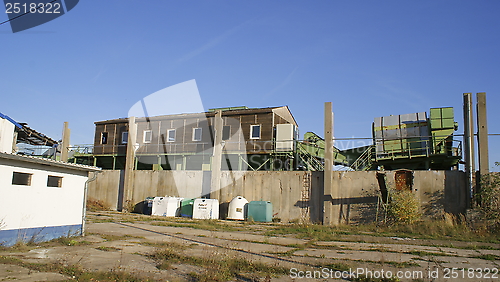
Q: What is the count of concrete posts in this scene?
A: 6